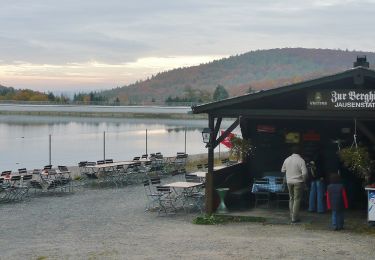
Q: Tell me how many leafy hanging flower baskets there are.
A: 2